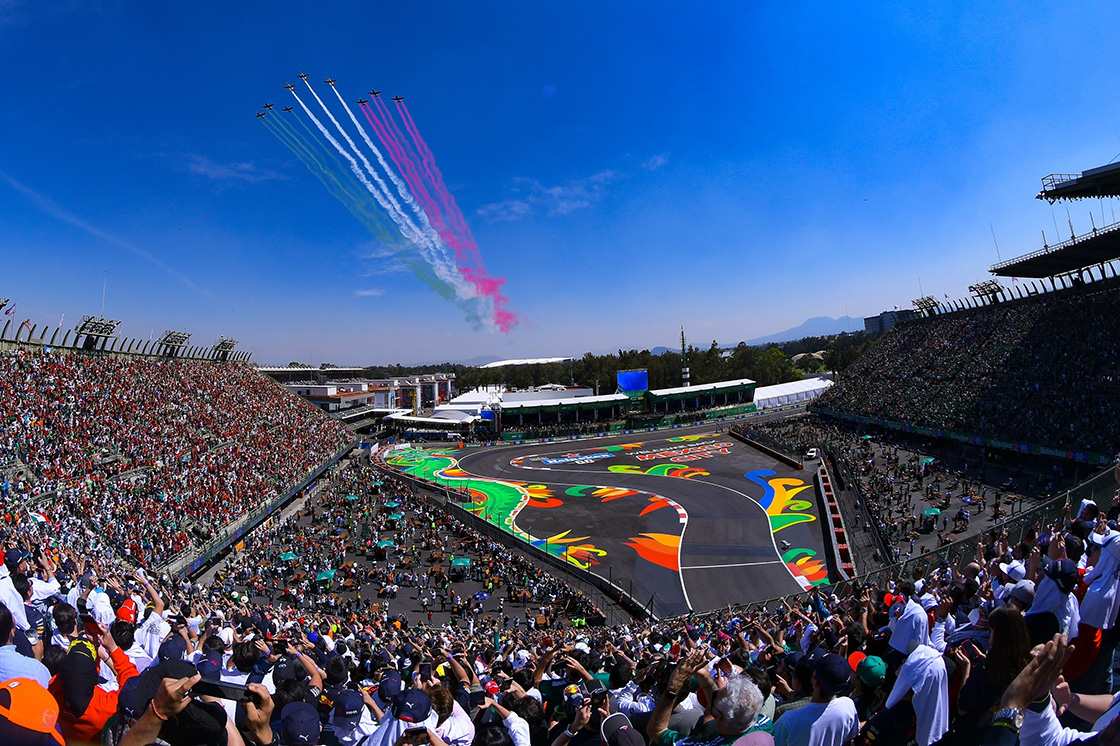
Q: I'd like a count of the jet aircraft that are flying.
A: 9